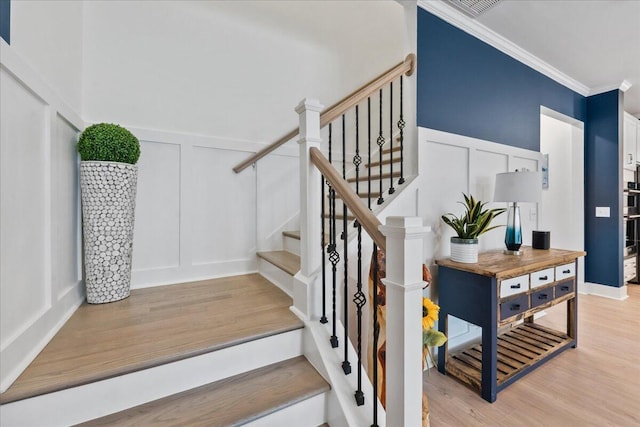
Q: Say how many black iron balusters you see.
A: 12